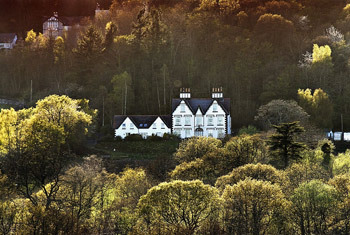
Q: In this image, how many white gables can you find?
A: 5